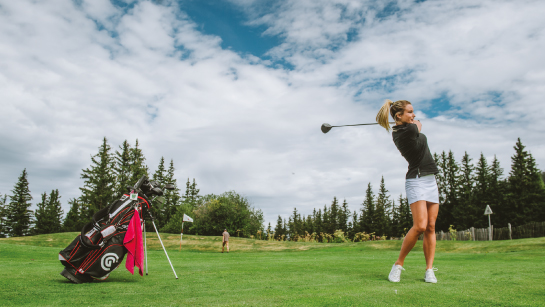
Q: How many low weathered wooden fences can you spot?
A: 1